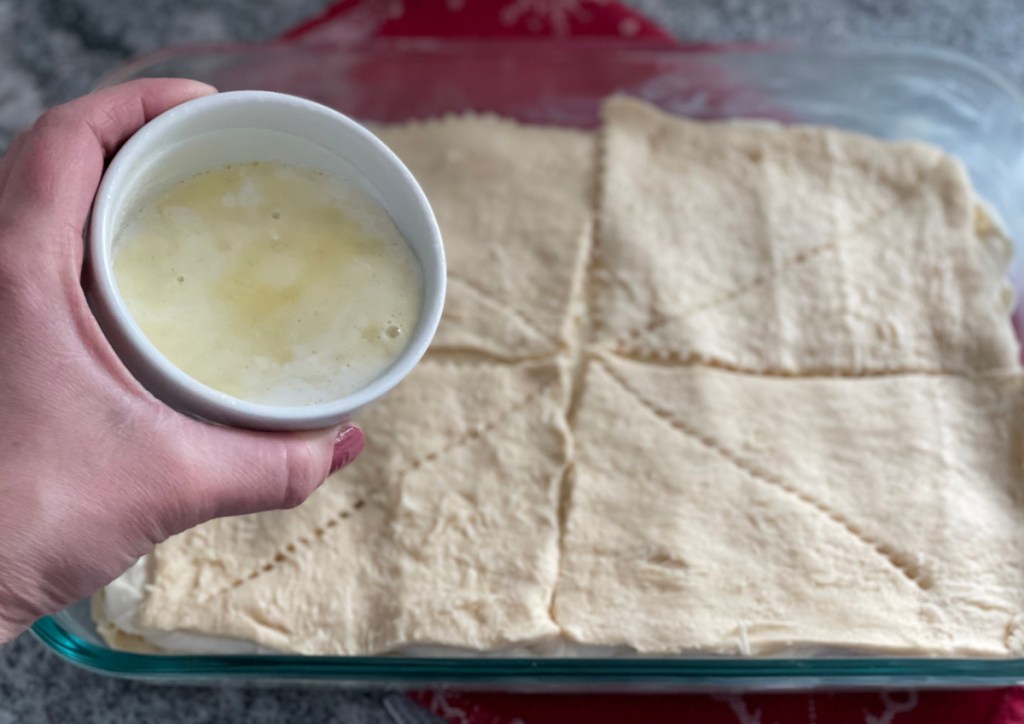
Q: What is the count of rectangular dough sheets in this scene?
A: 4